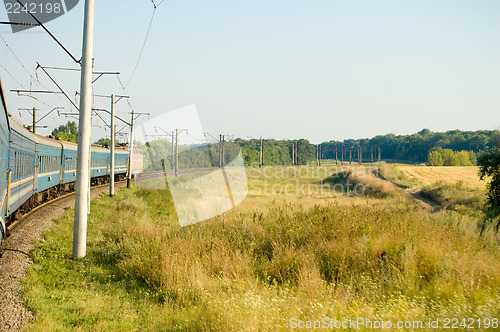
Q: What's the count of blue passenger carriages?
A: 6